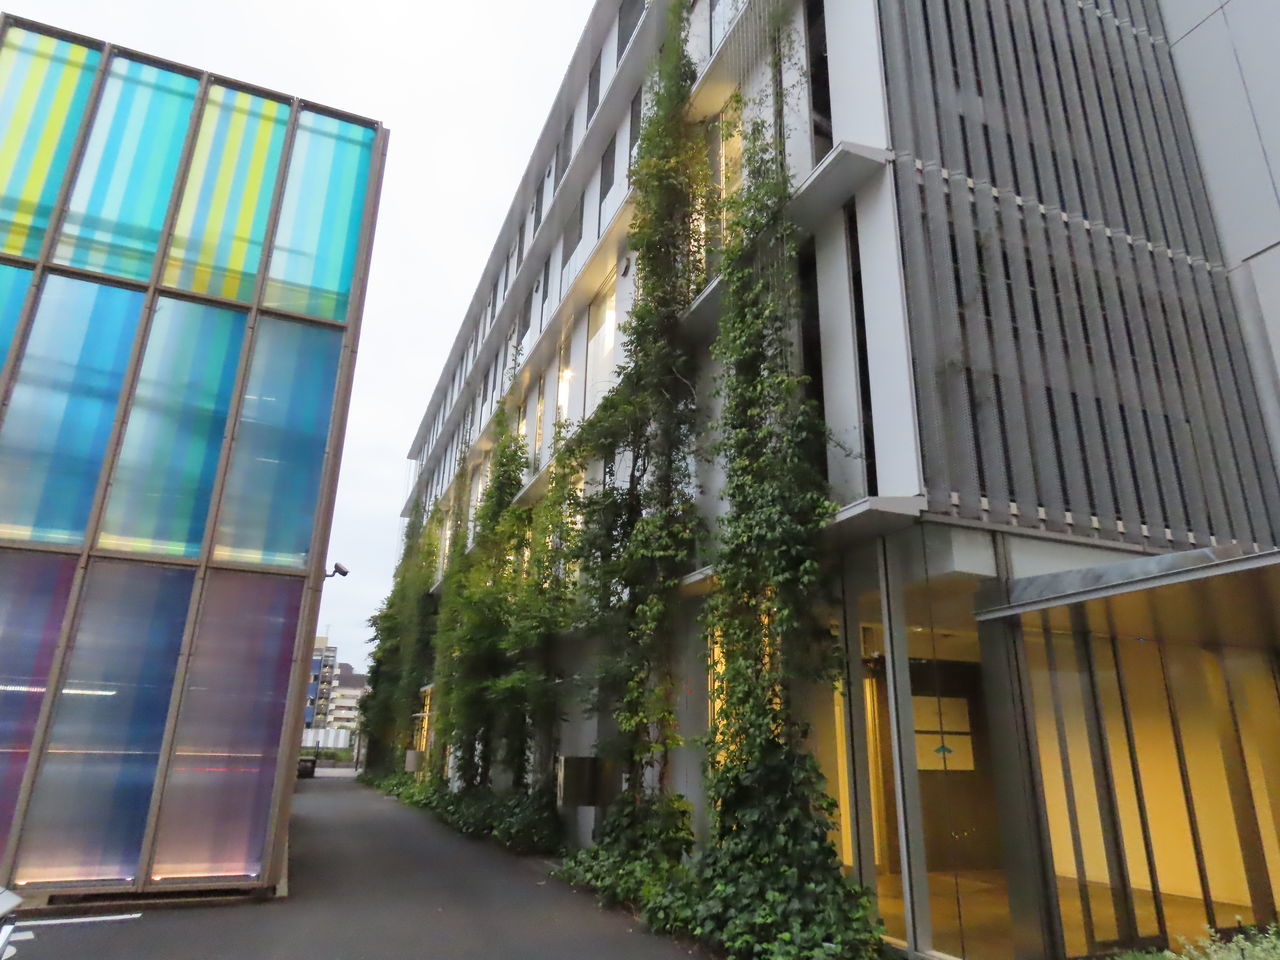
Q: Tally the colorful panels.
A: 11